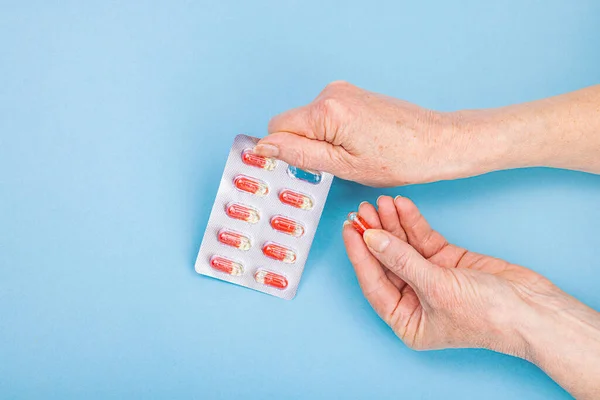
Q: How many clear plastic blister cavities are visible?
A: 10